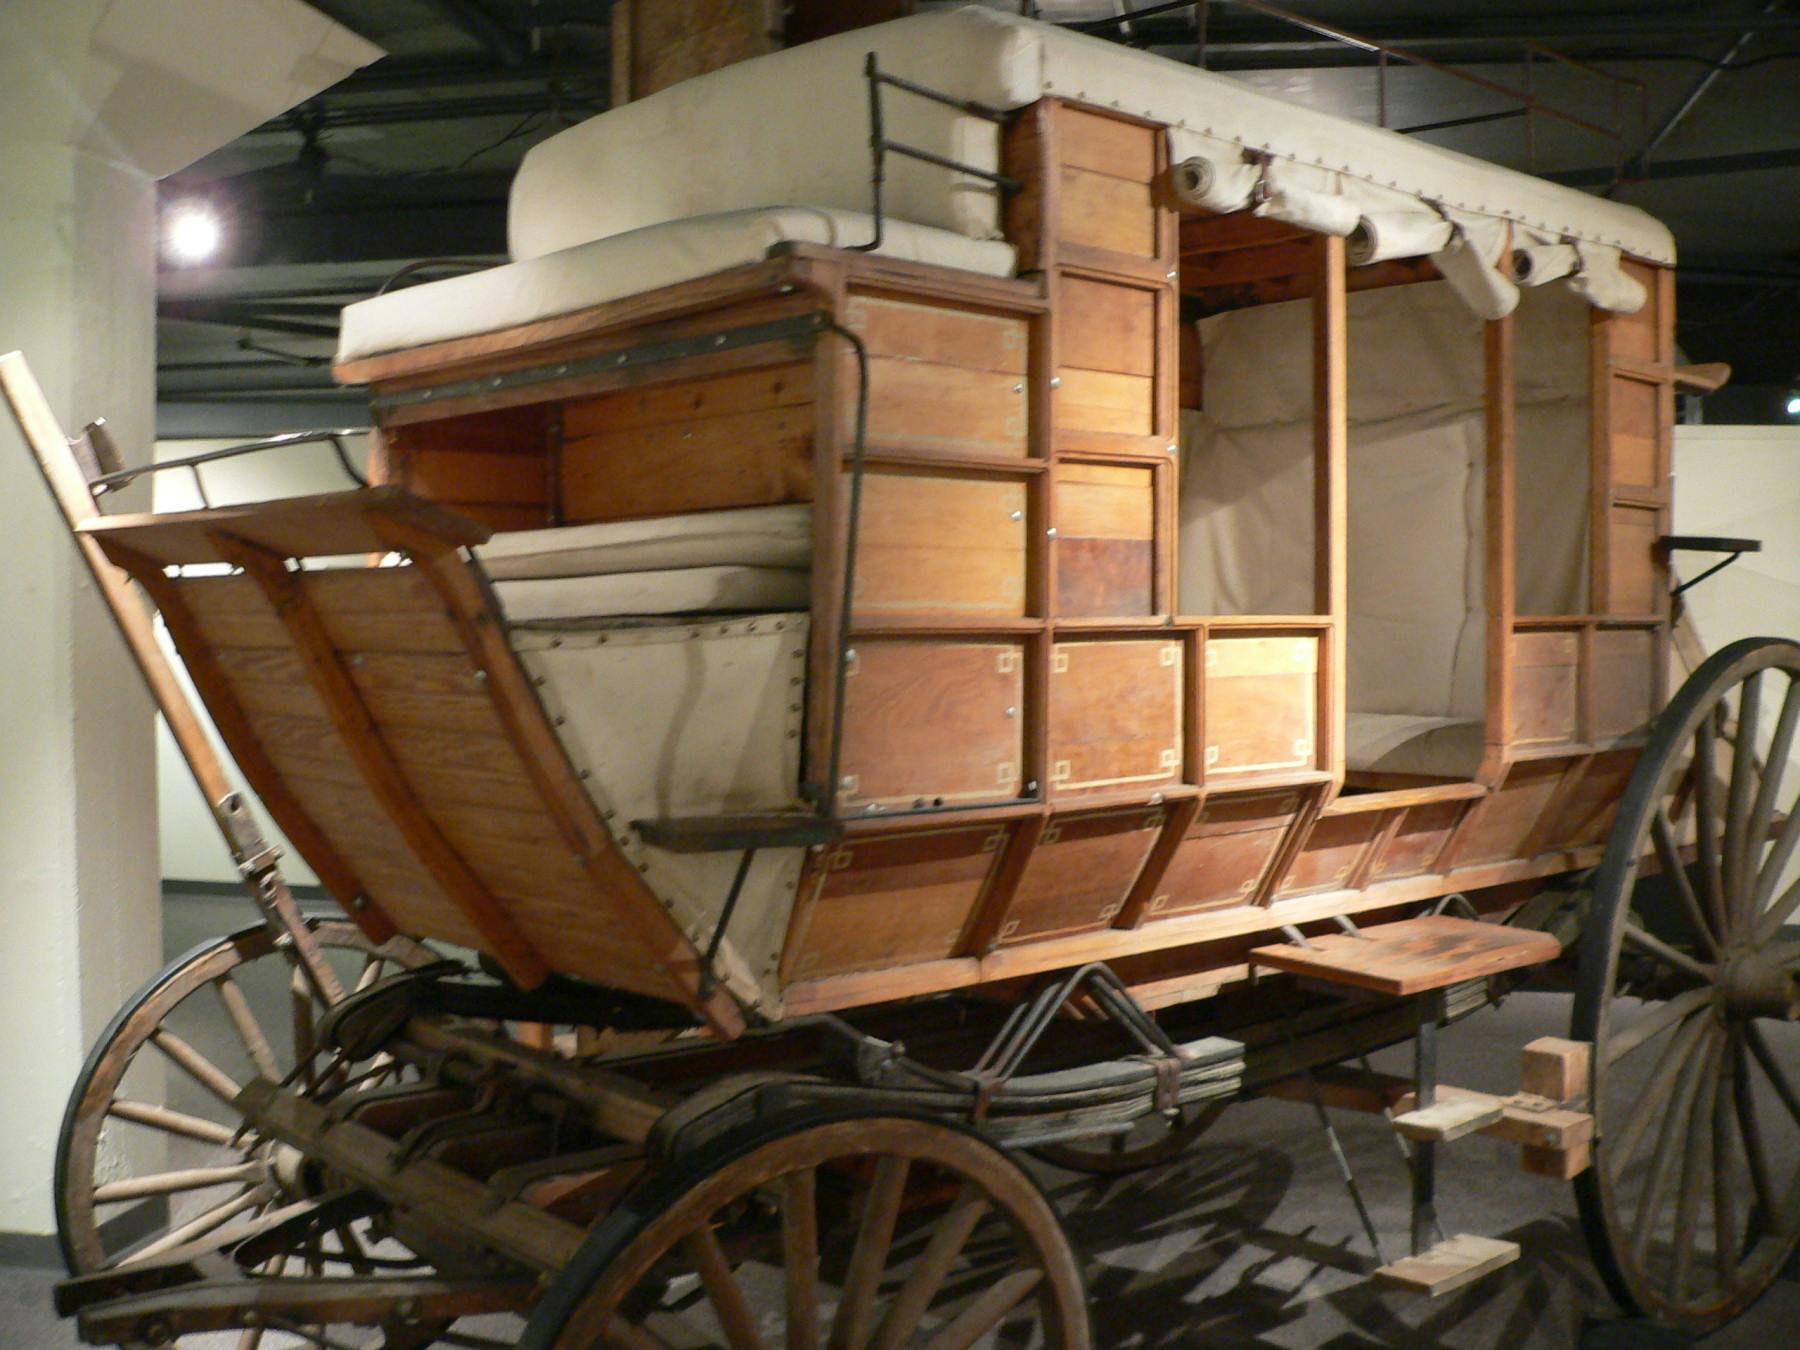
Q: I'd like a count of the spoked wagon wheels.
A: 4